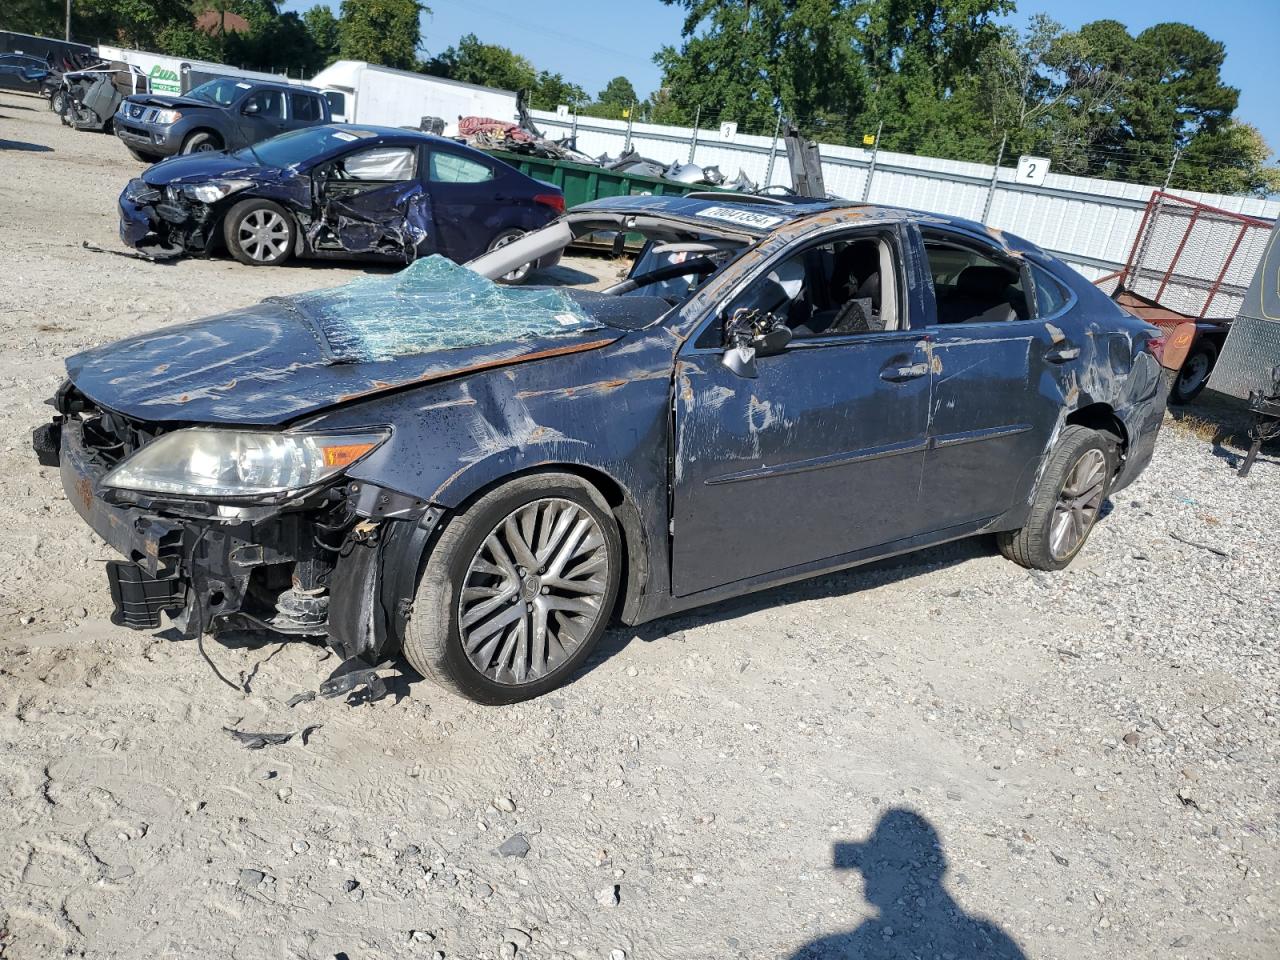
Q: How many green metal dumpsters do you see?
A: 1